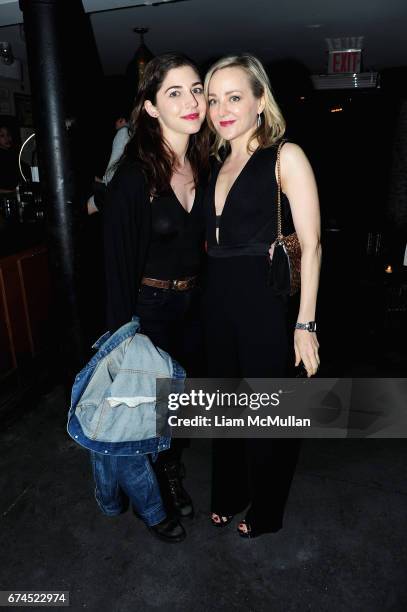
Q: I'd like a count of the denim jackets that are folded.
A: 1